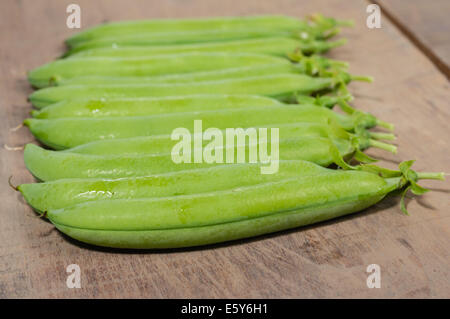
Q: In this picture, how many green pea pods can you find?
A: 12